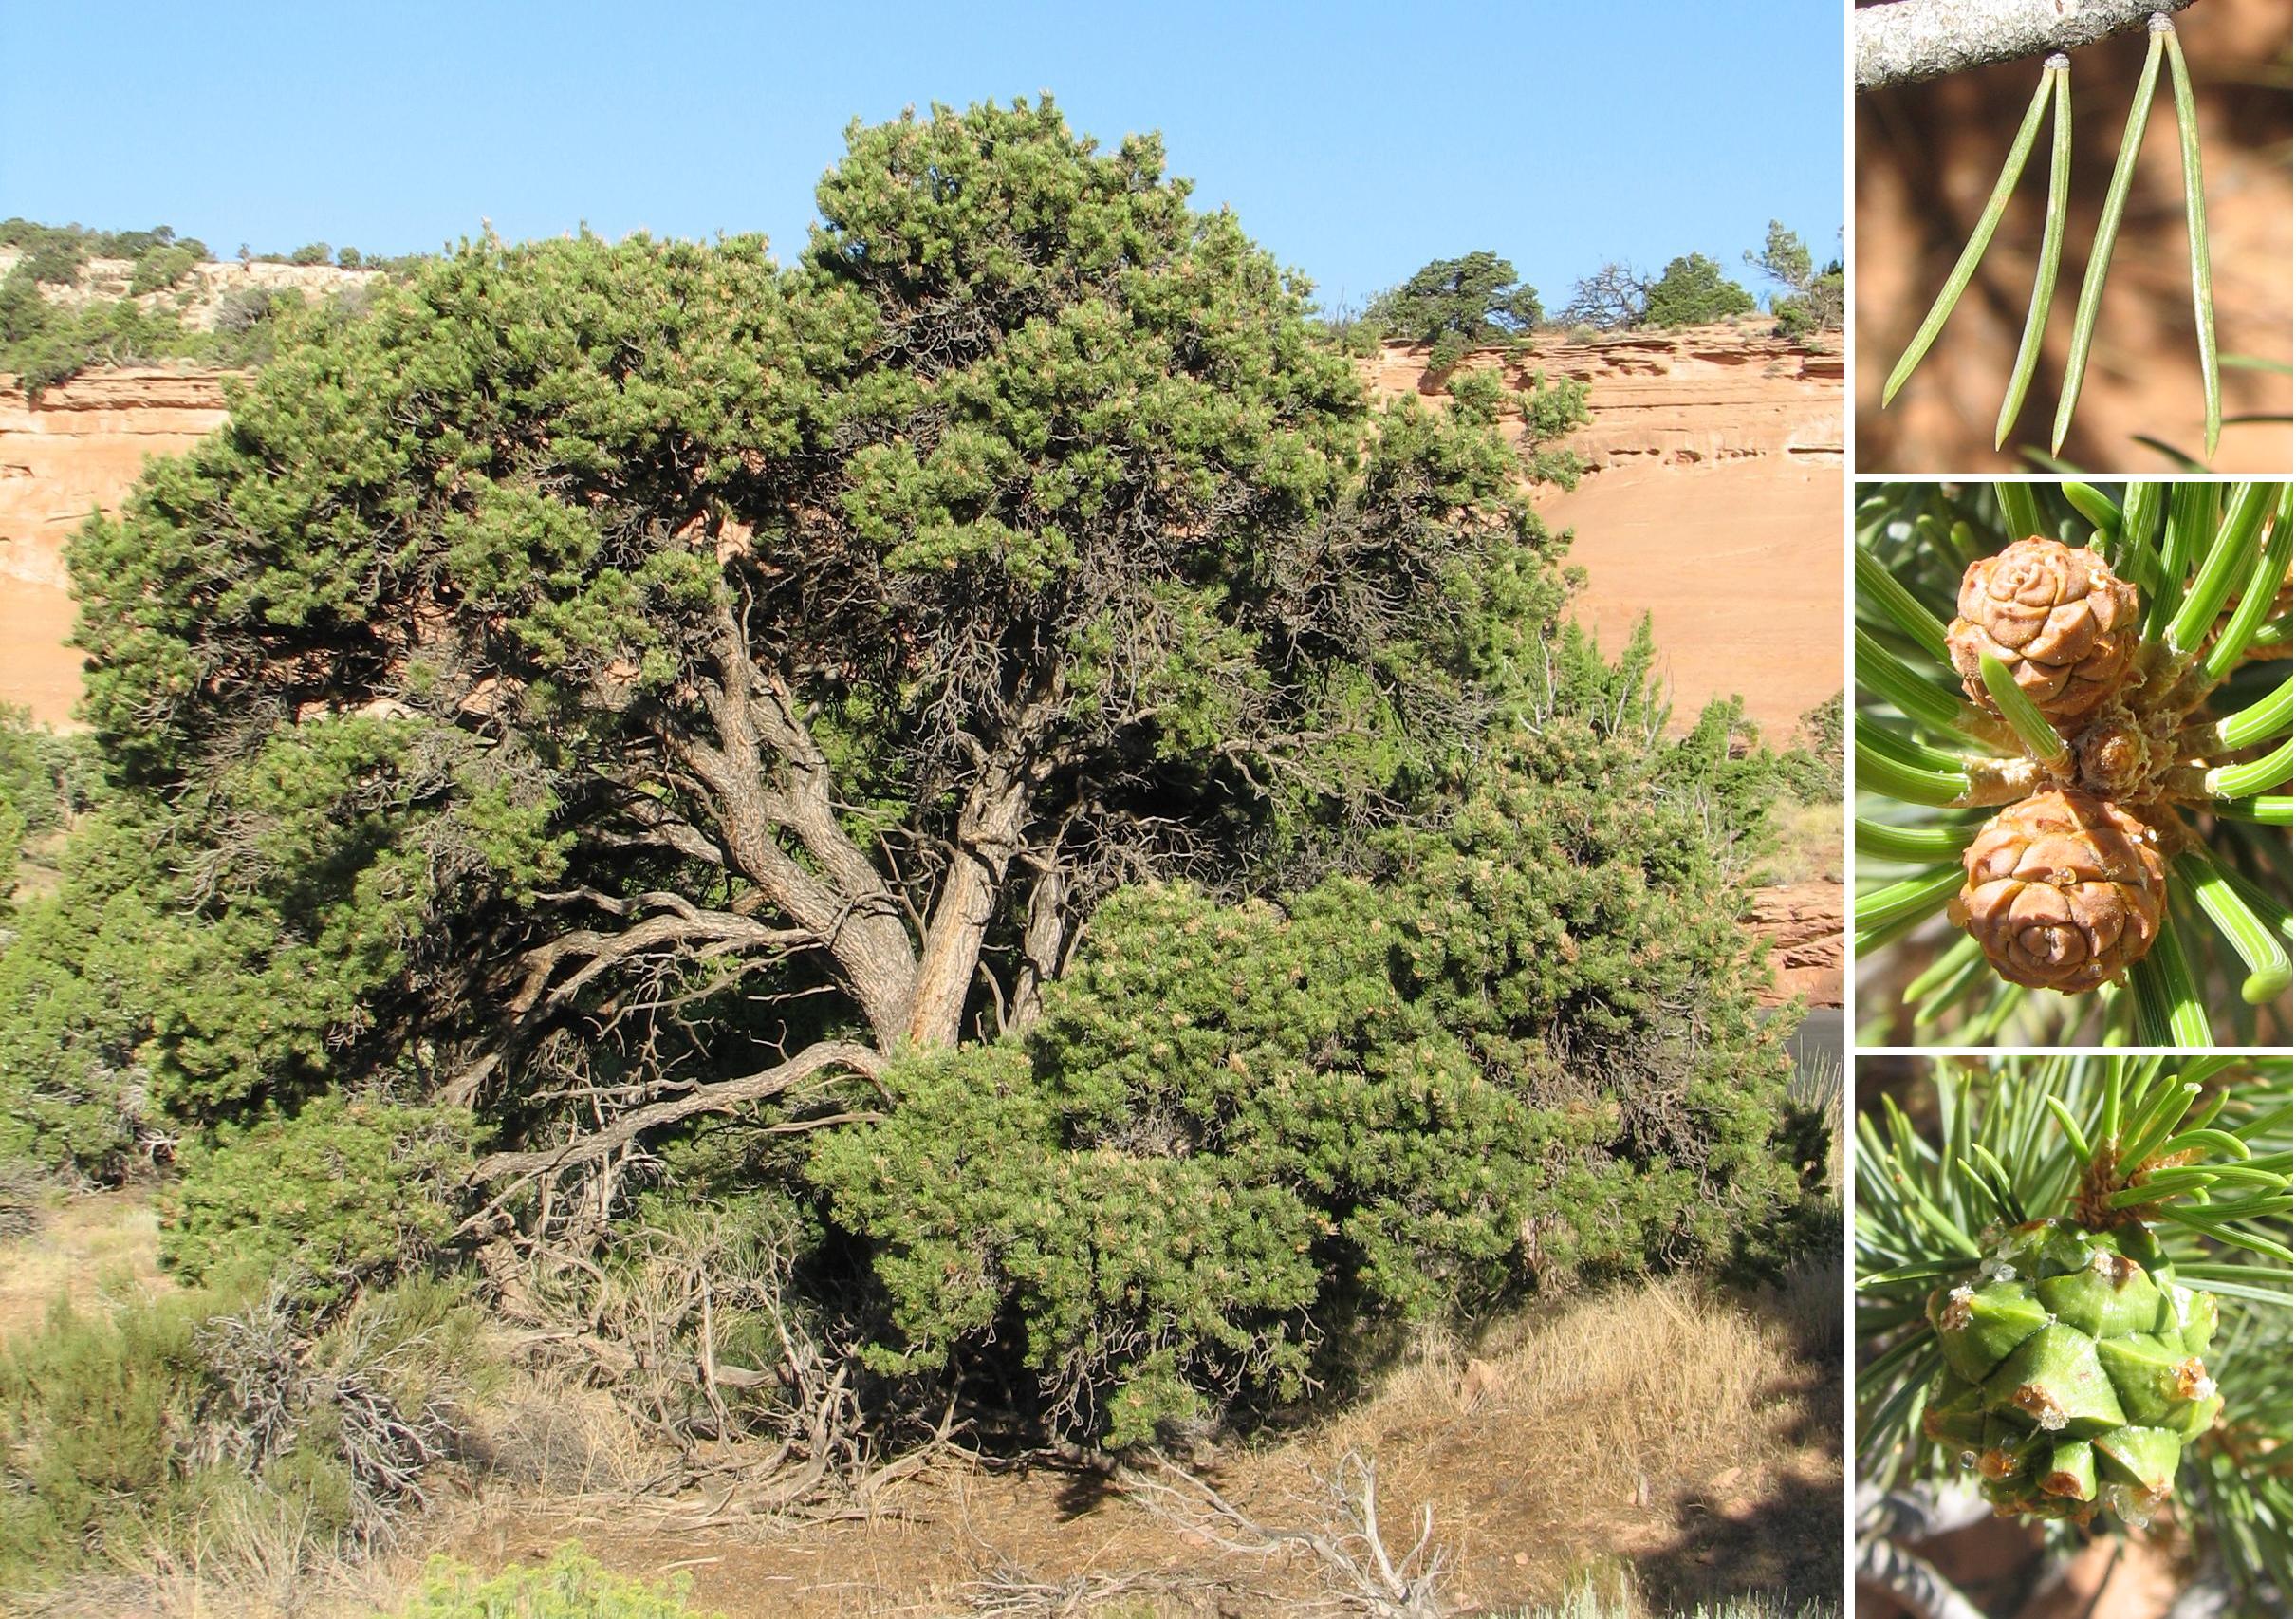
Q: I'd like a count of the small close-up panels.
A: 3